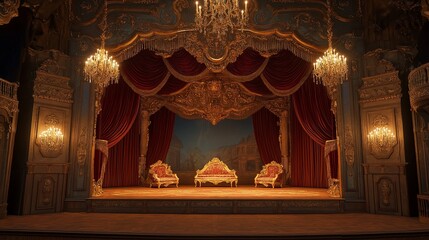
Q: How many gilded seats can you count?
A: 3